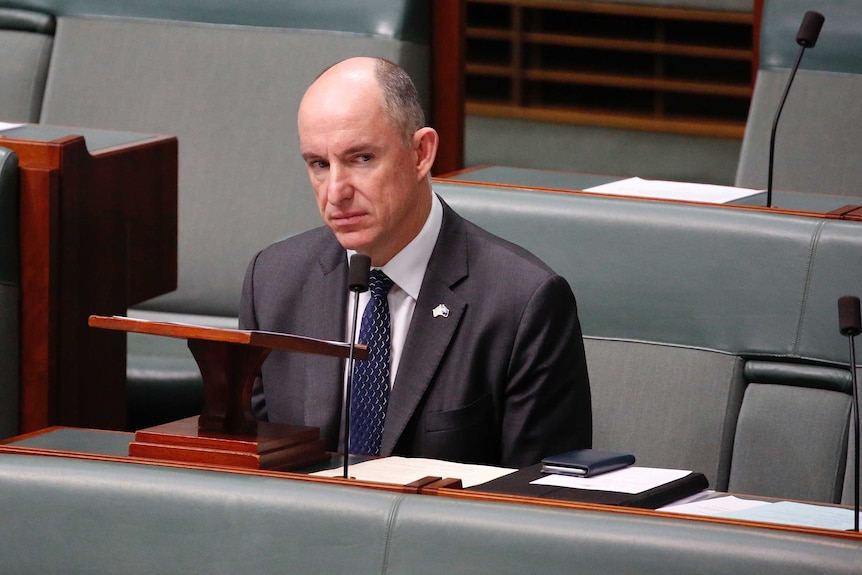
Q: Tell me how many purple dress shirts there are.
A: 0